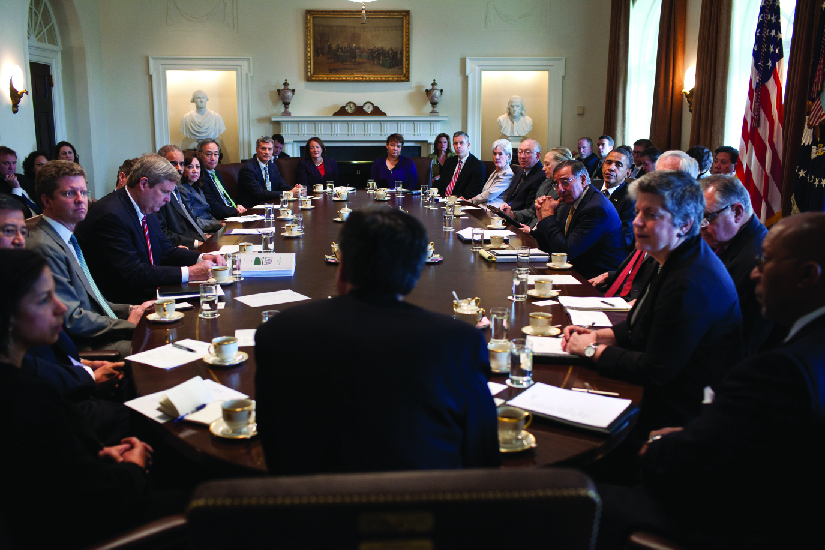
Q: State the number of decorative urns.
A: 2